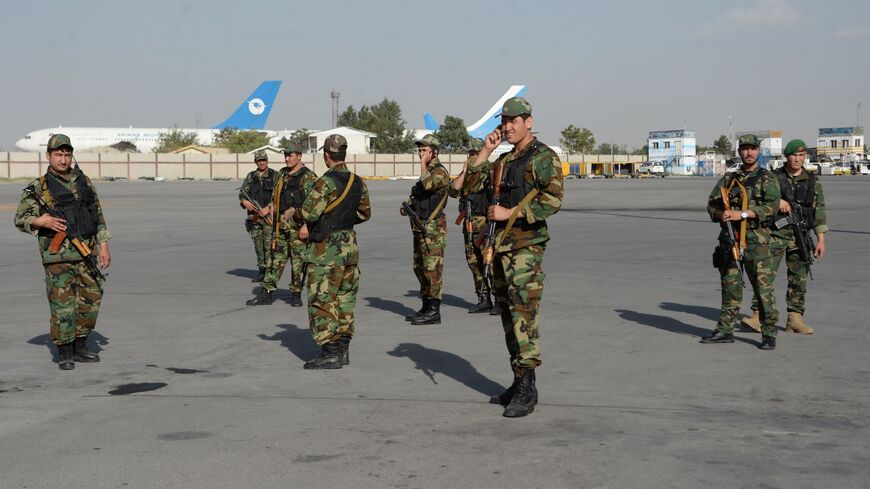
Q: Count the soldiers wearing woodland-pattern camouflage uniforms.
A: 9